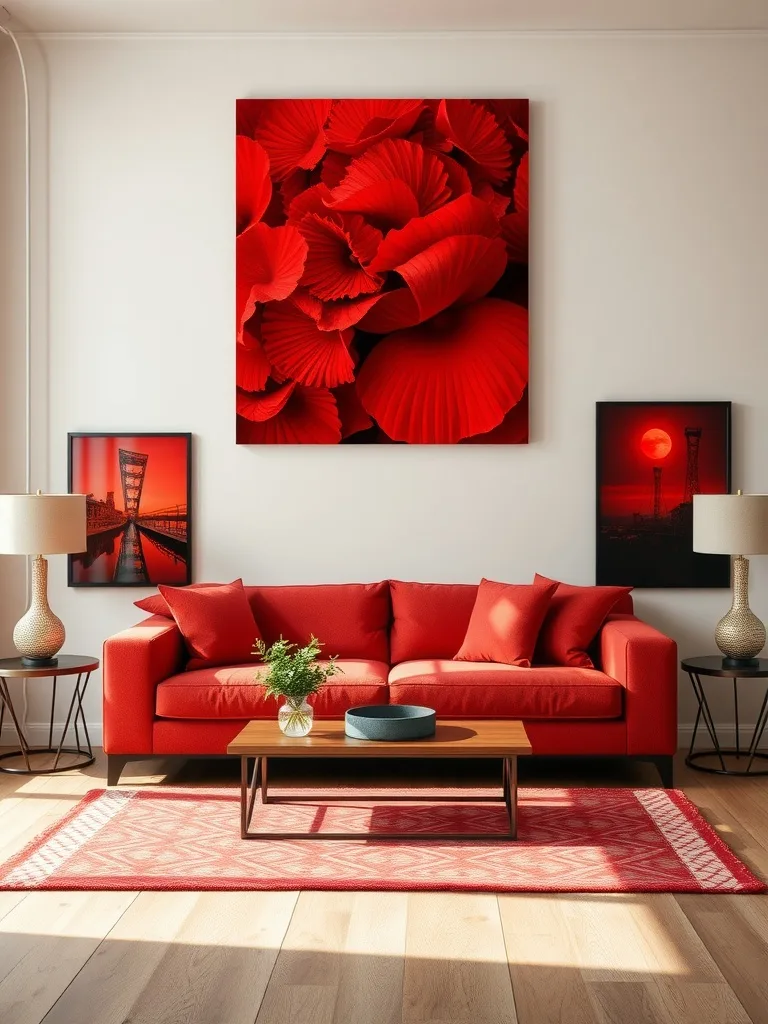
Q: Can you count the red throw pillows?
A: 4